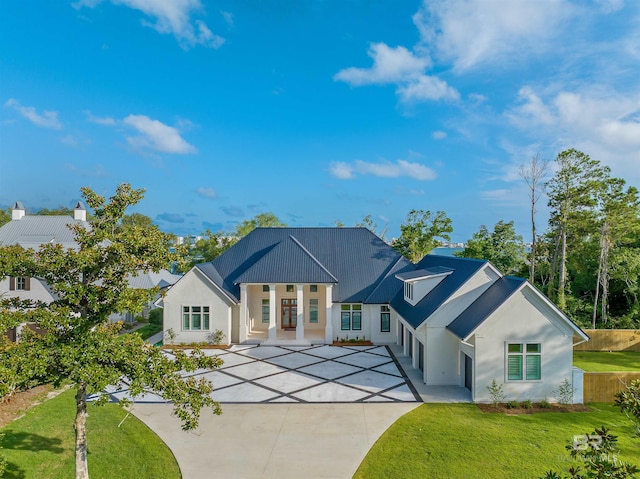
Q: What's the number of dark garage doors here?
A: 4